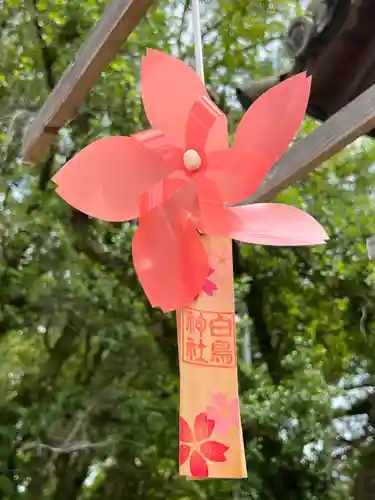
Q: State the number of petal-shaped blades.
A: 5